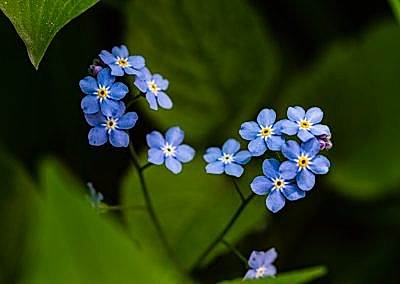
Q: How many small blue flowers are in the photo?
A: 11